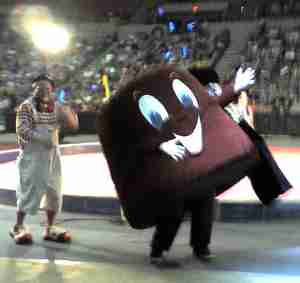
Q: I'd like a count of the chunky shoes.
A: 2